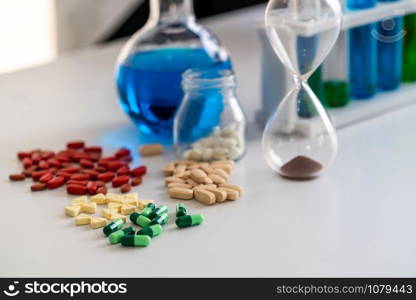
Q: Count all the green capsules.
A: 10